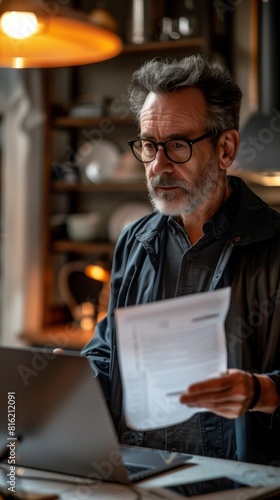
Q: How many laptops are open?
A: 1